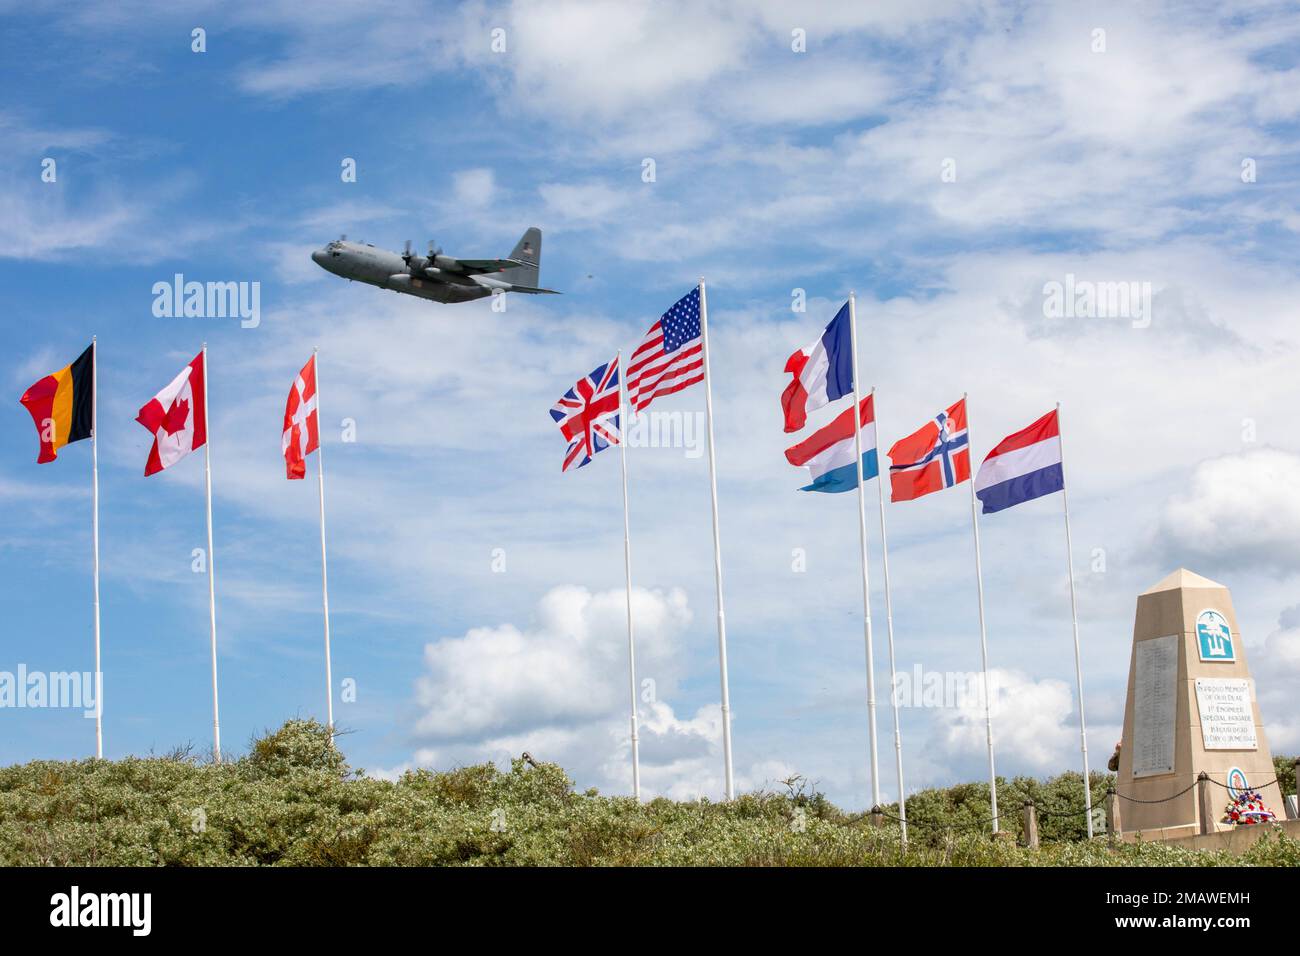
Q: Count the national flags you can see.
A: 9